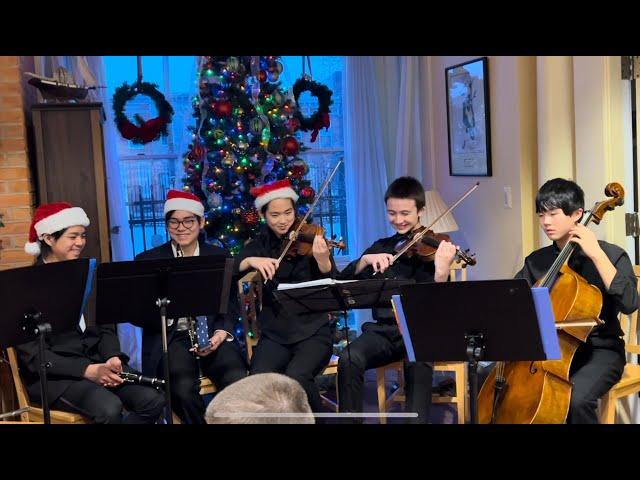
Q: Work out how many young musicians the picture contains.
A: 5